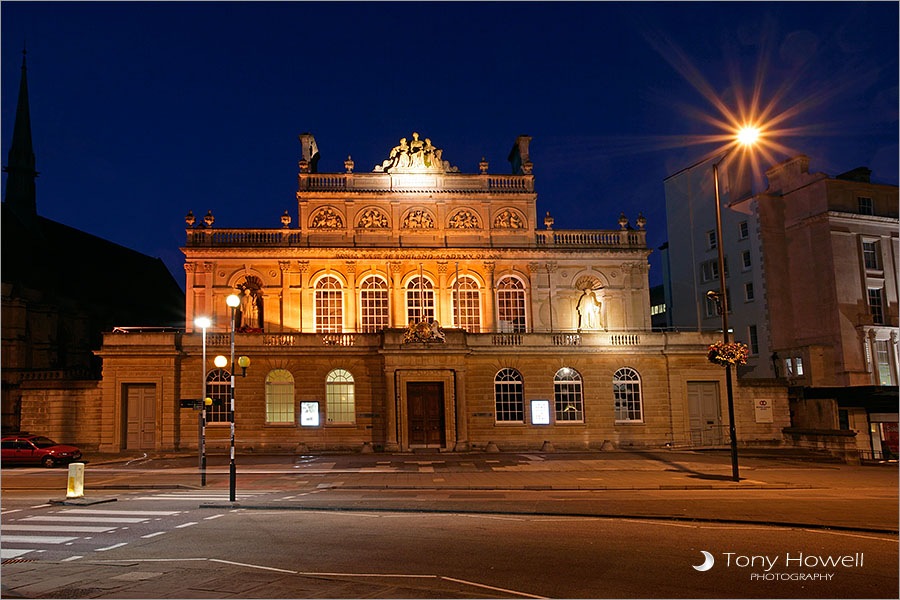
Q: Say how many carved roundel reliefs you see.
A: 5